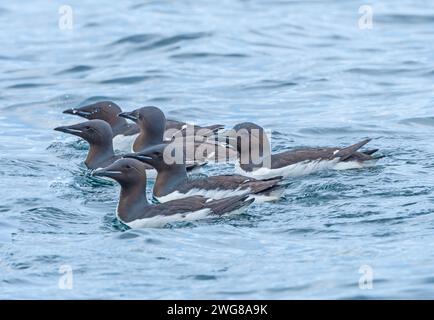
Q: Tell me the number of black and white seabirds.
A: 6